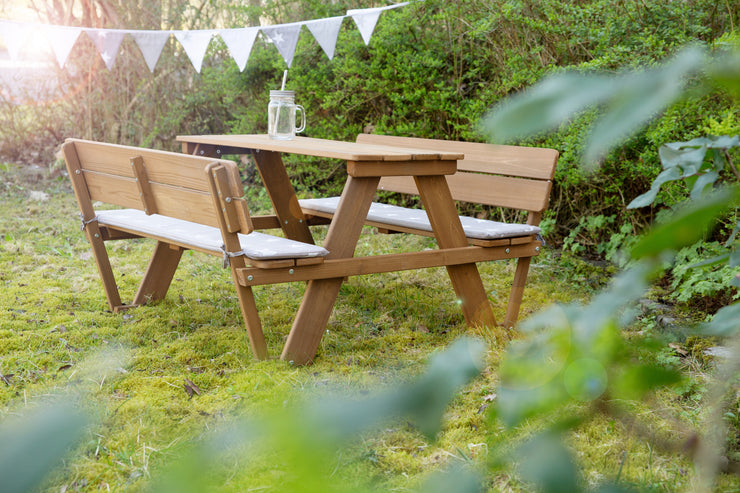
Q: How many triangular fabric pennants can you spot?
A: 9